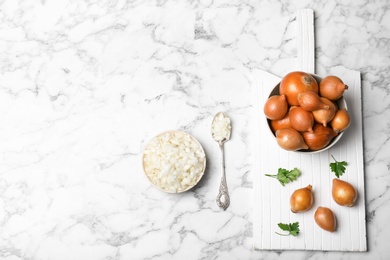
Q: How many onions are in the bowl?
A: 10